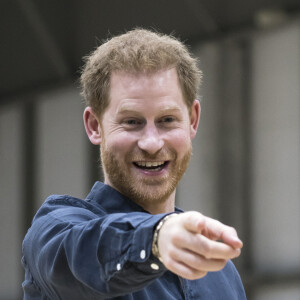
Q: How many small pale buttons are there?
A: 3